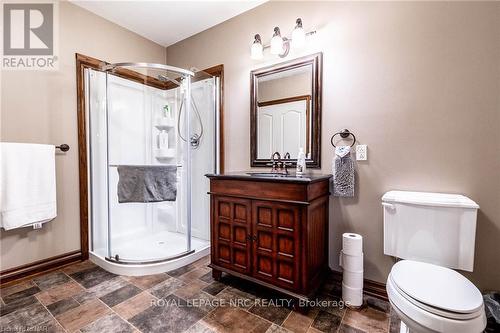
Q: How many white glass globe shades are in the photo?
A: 3